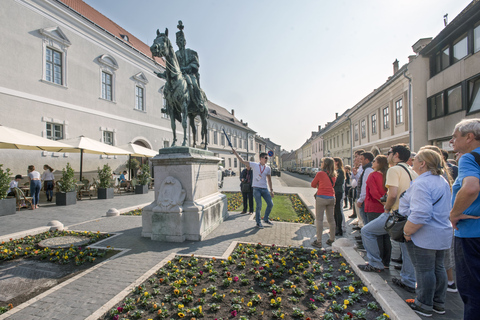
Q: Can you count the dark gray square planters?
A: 4